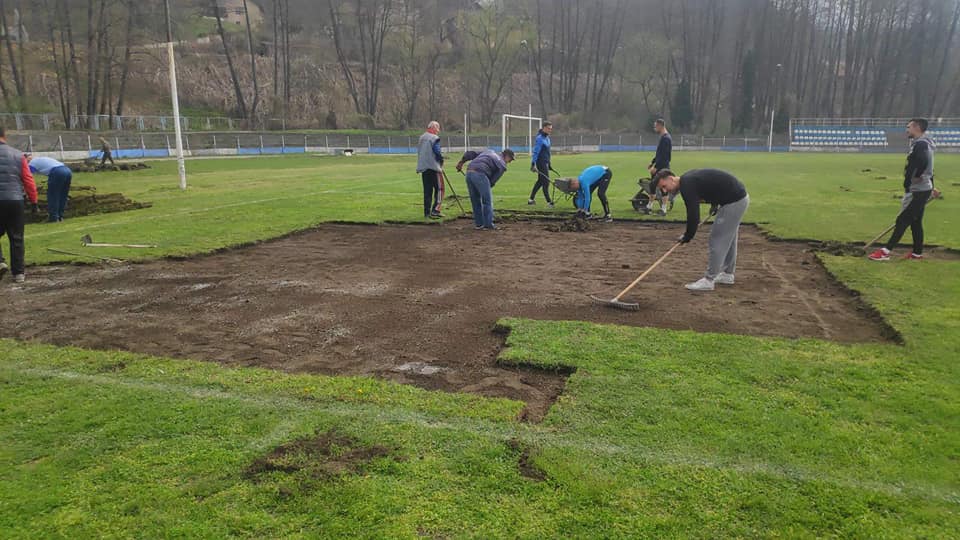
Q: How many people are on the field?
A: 10